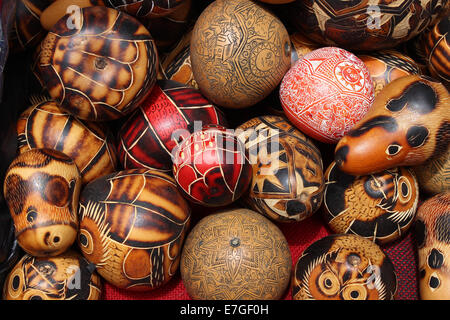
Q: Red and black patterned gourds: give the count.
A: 2